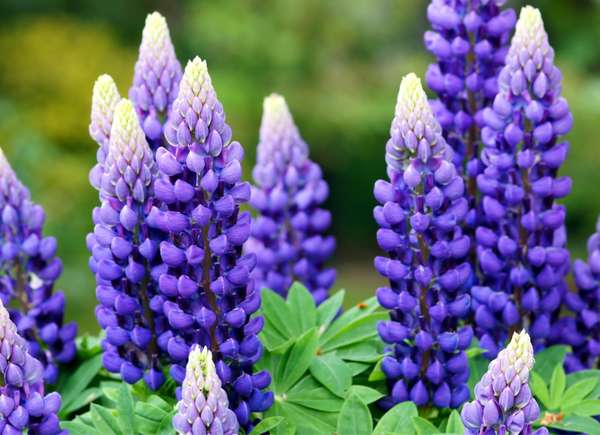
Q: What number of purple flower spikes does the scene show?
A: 13